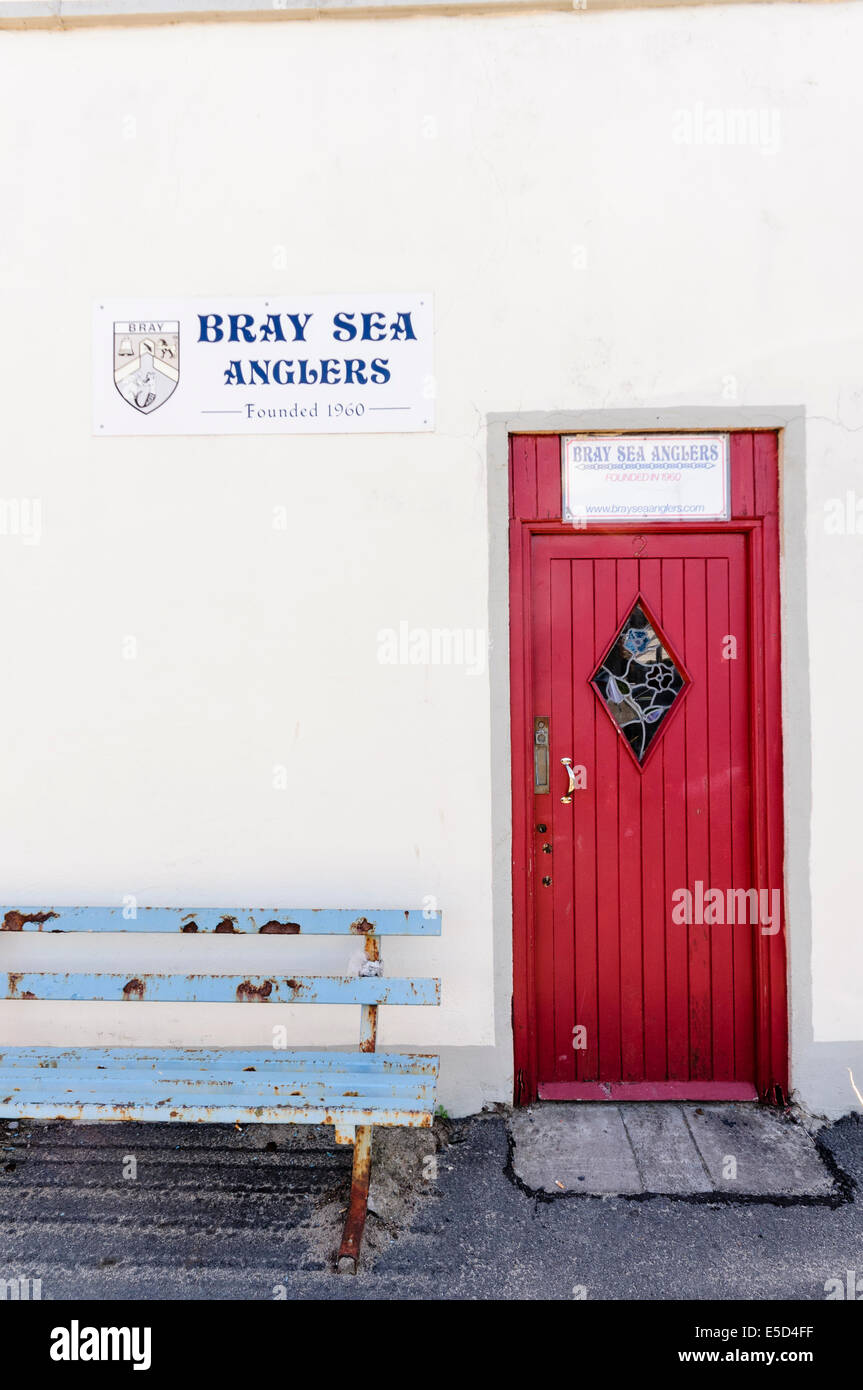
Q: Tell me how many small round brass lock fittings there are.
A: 3